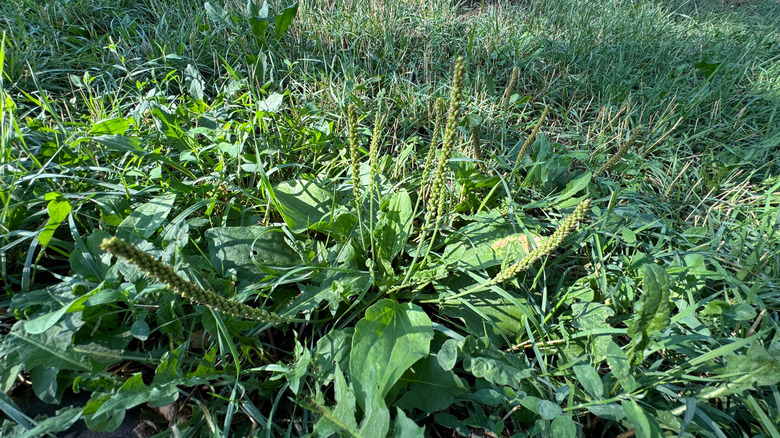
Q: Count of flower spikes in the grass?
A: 10